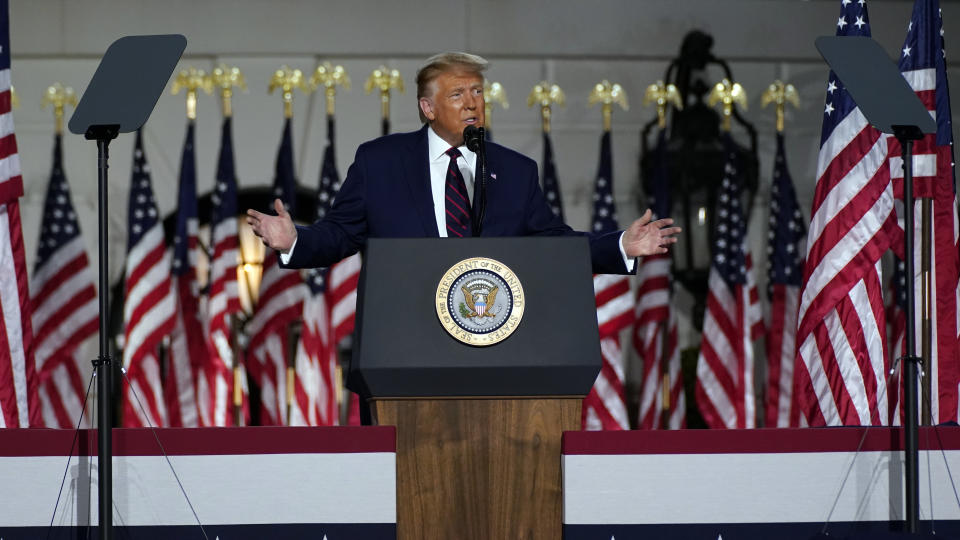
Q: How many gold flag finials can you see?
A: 13